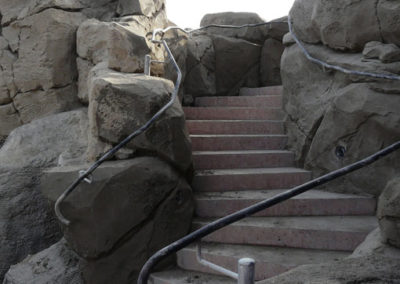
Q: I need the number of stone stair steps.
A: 11